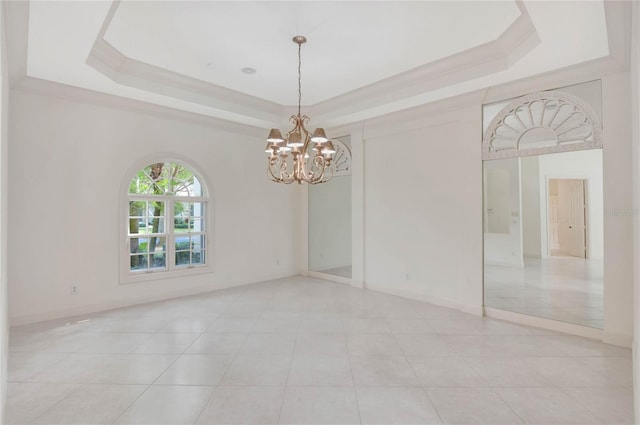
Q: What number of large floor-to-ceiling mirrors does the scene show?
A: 2